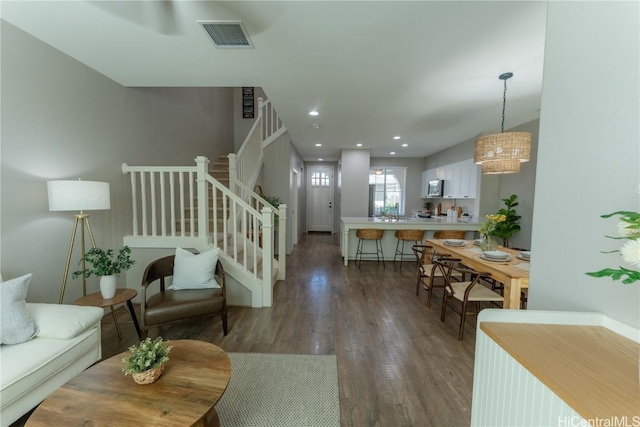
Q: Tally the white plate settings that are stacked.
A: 4